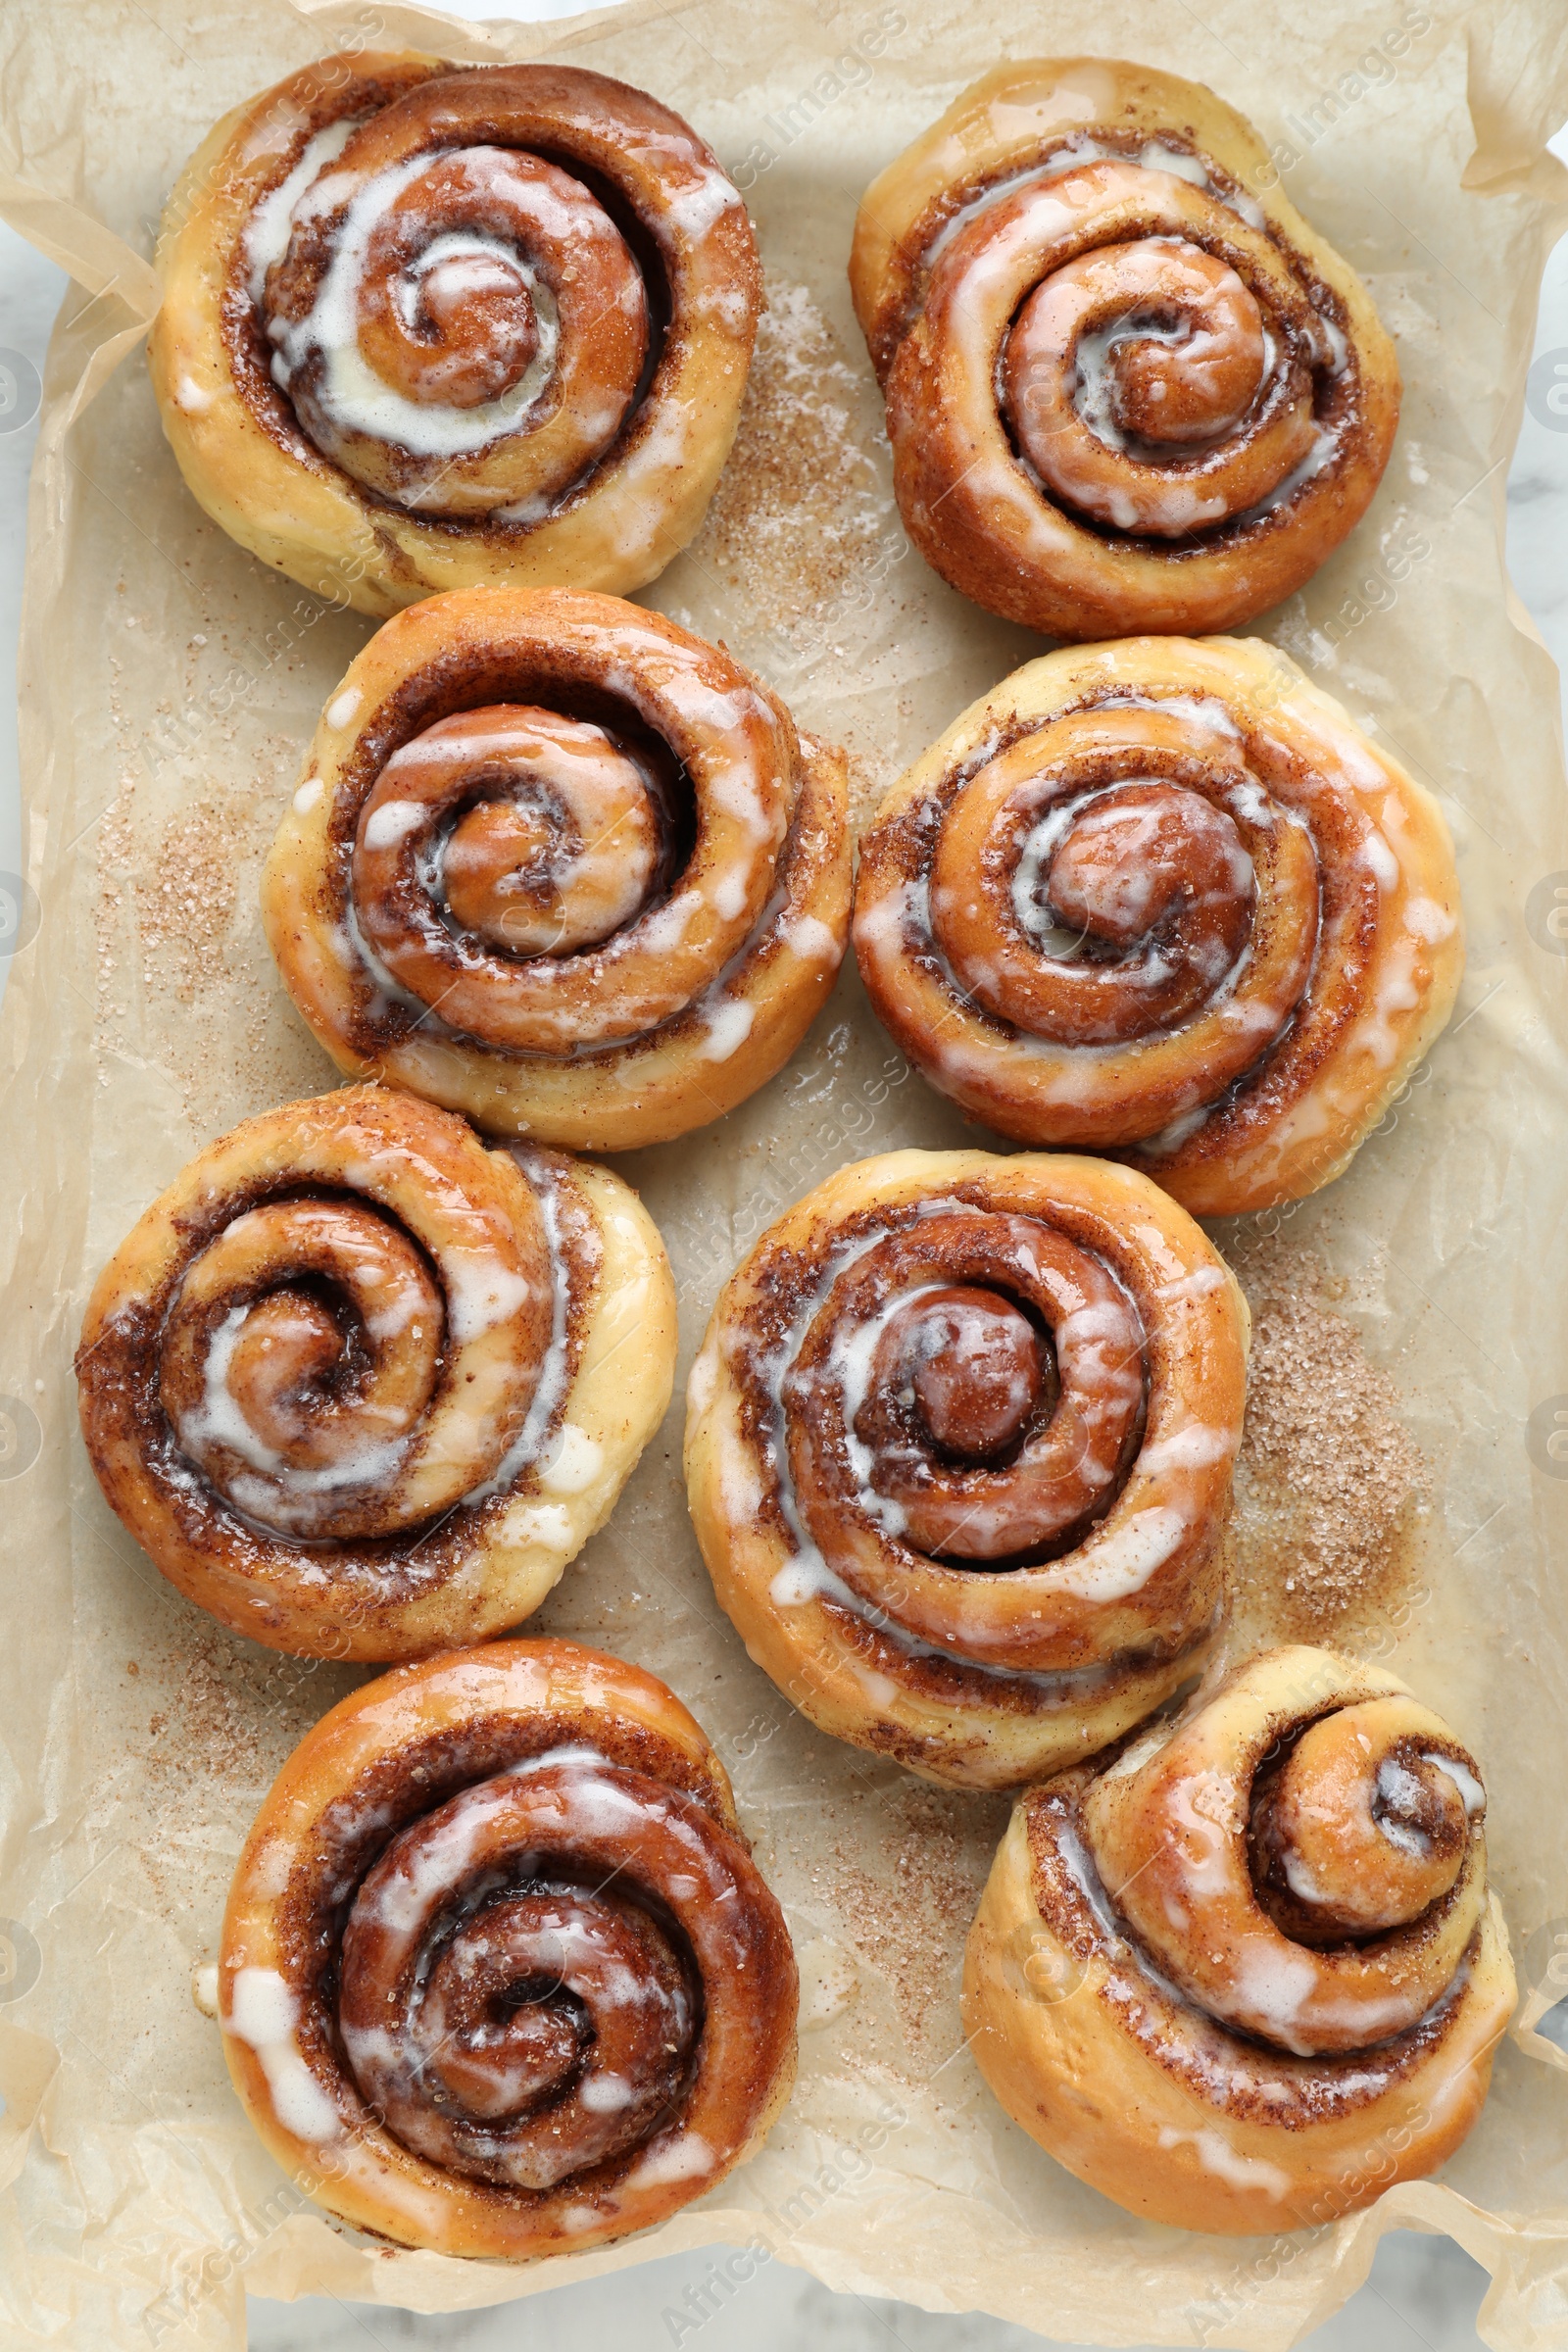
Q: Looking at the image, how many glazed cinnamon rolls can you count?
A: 8